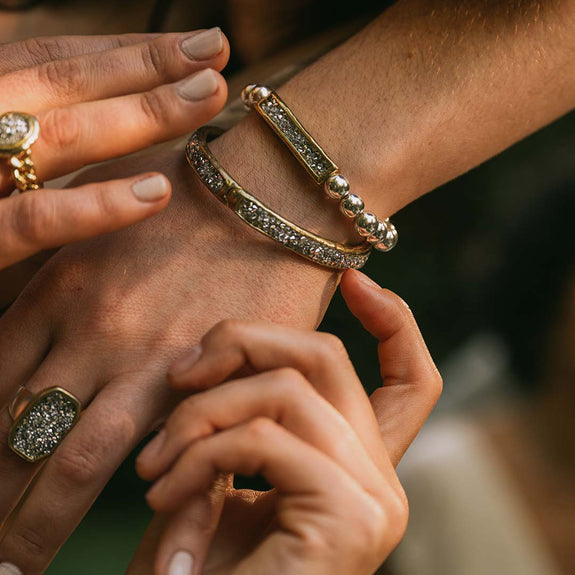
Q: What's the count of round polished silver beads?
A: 7